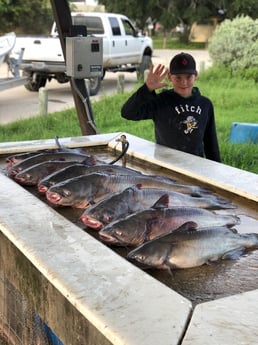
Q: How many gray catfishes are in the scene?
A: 8